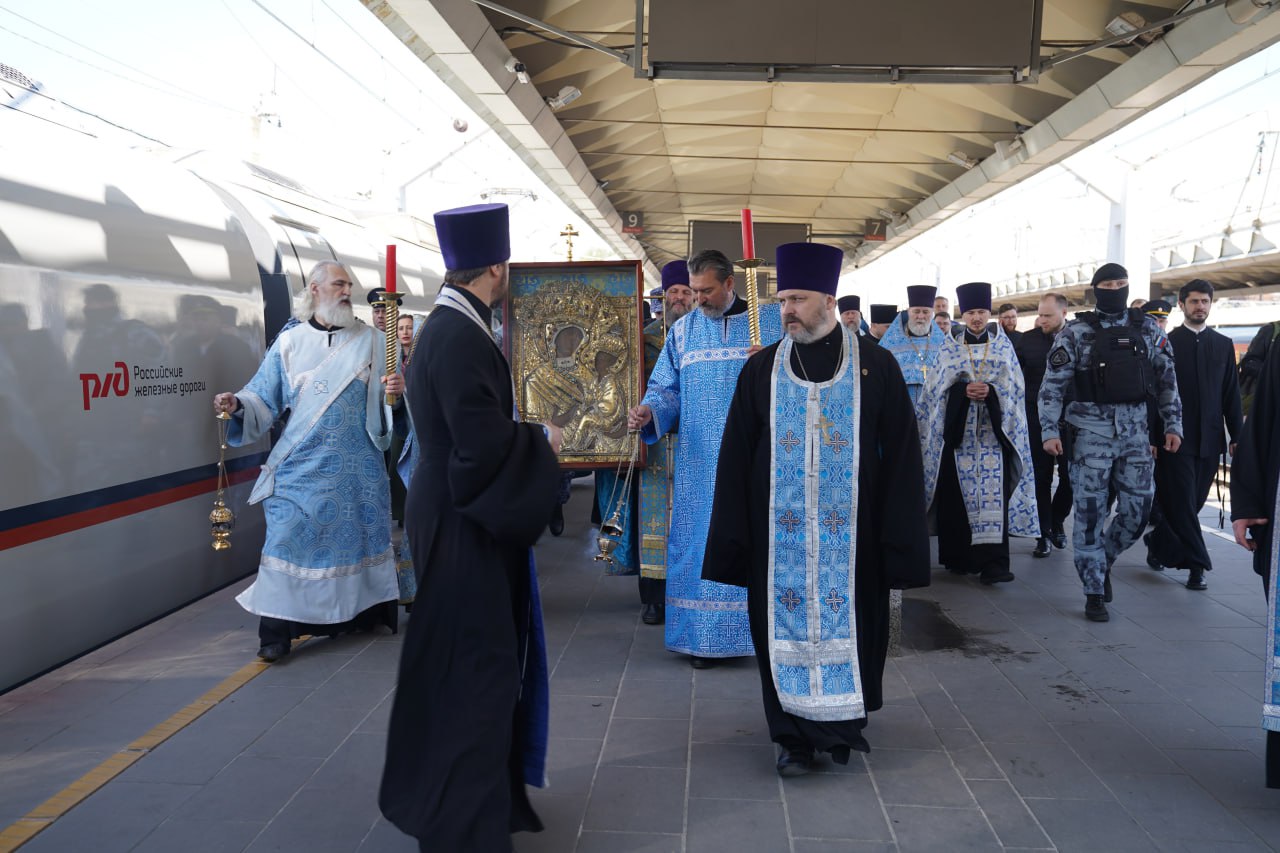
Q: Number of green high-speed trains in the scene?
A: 0